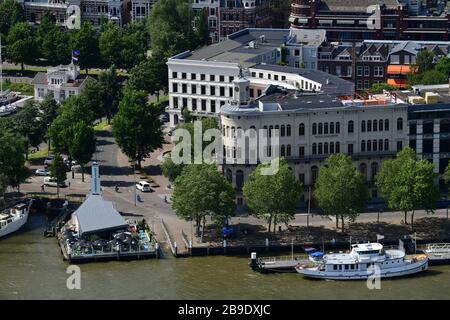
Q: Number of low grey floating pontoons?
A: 2